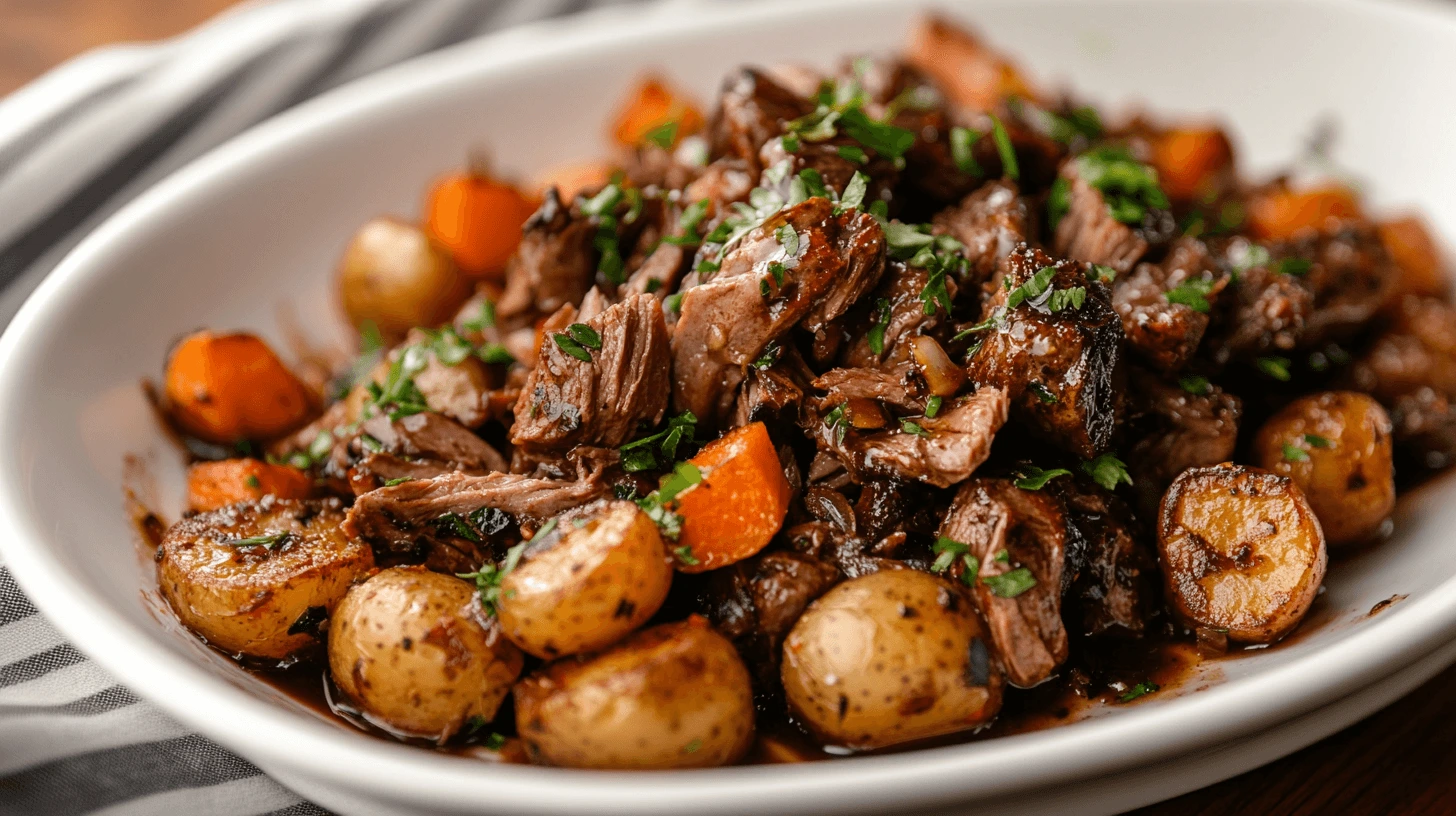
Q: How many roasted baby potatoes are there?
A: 8